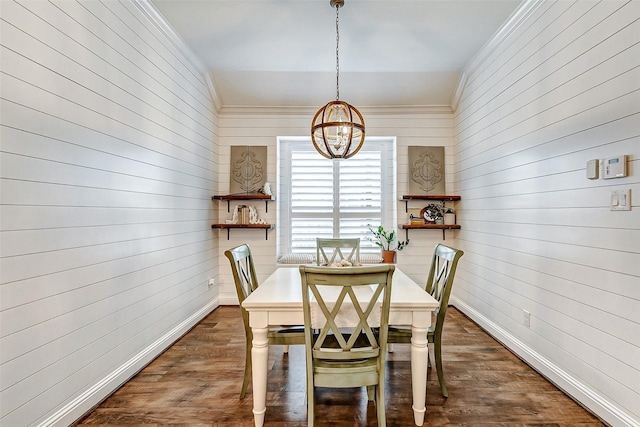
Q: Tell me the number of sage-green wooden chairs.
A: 4